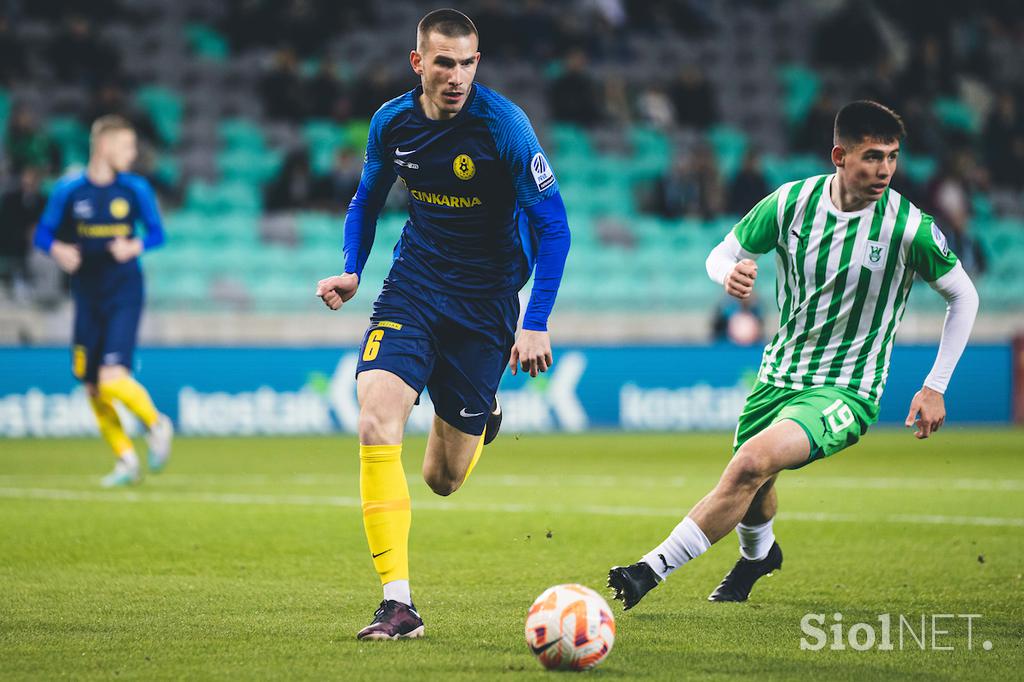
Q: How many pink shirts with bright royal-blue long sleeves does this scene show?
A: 0